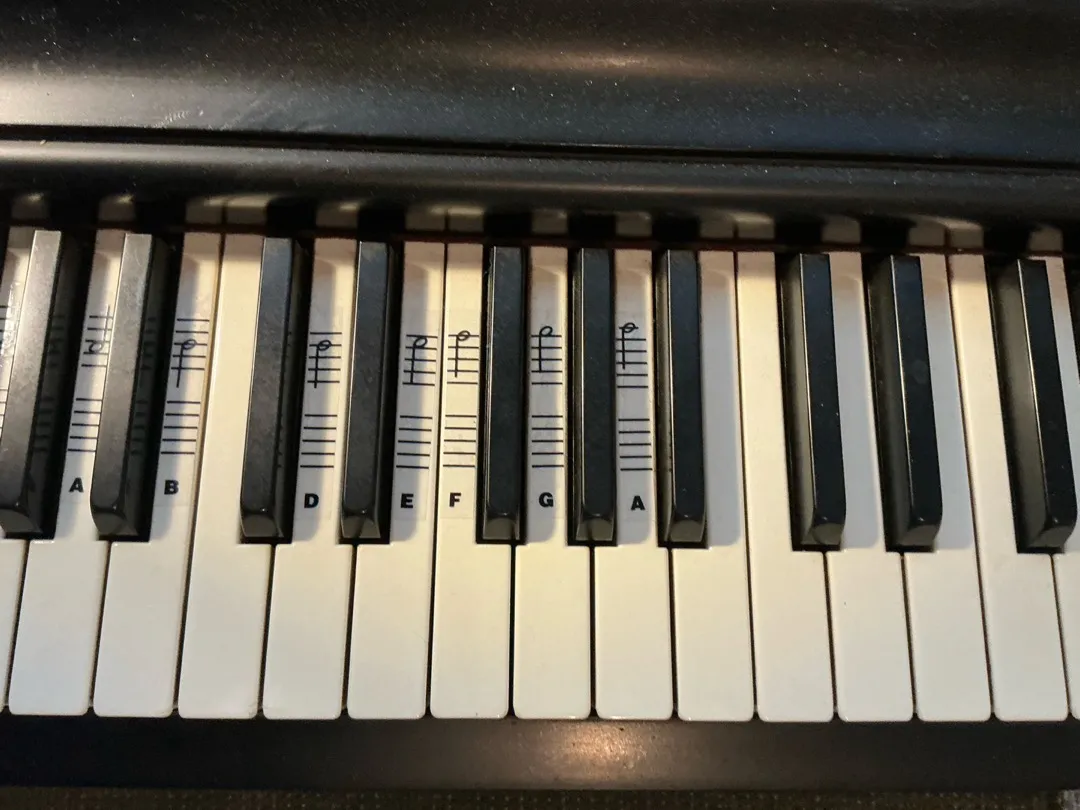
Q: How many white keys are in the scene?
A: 15